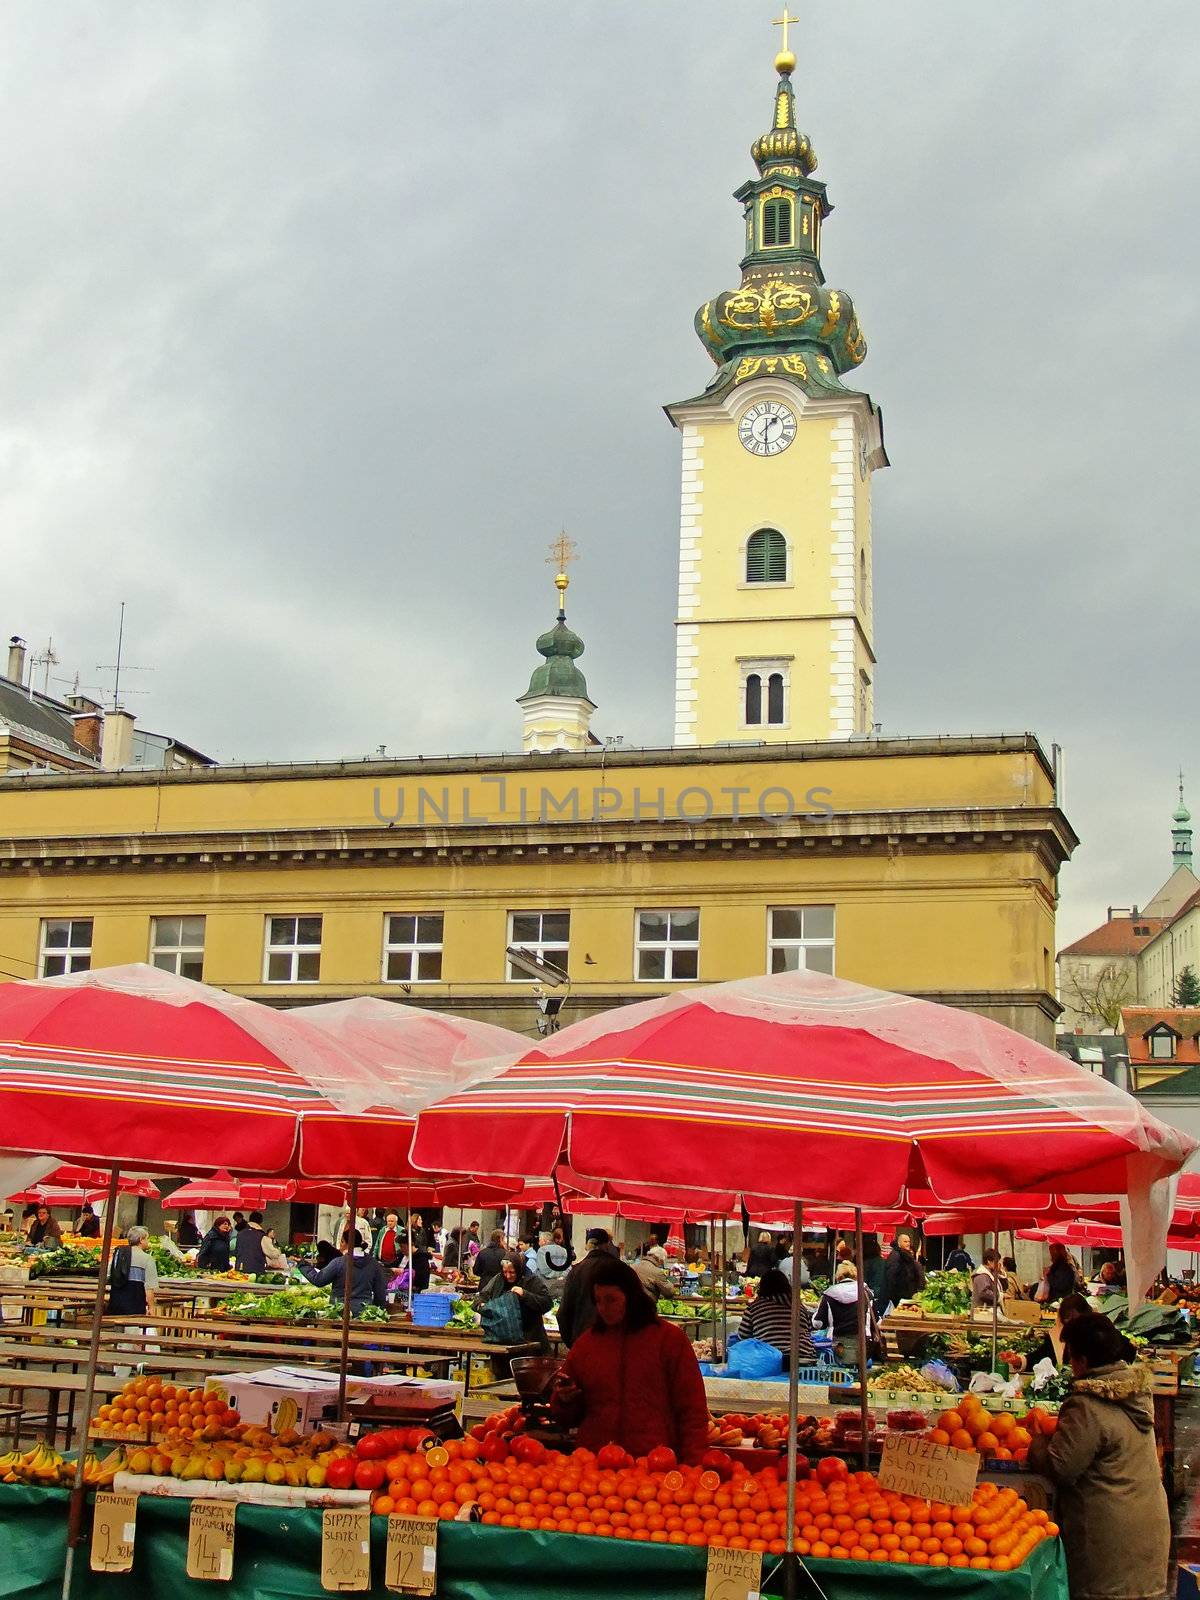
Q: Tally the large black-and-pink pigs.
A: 0